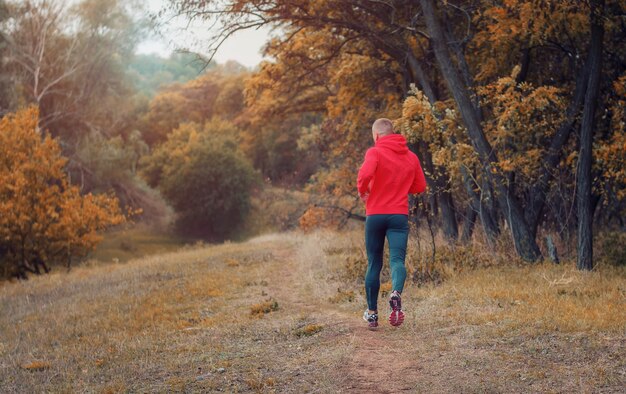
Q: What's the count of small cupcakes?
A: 0